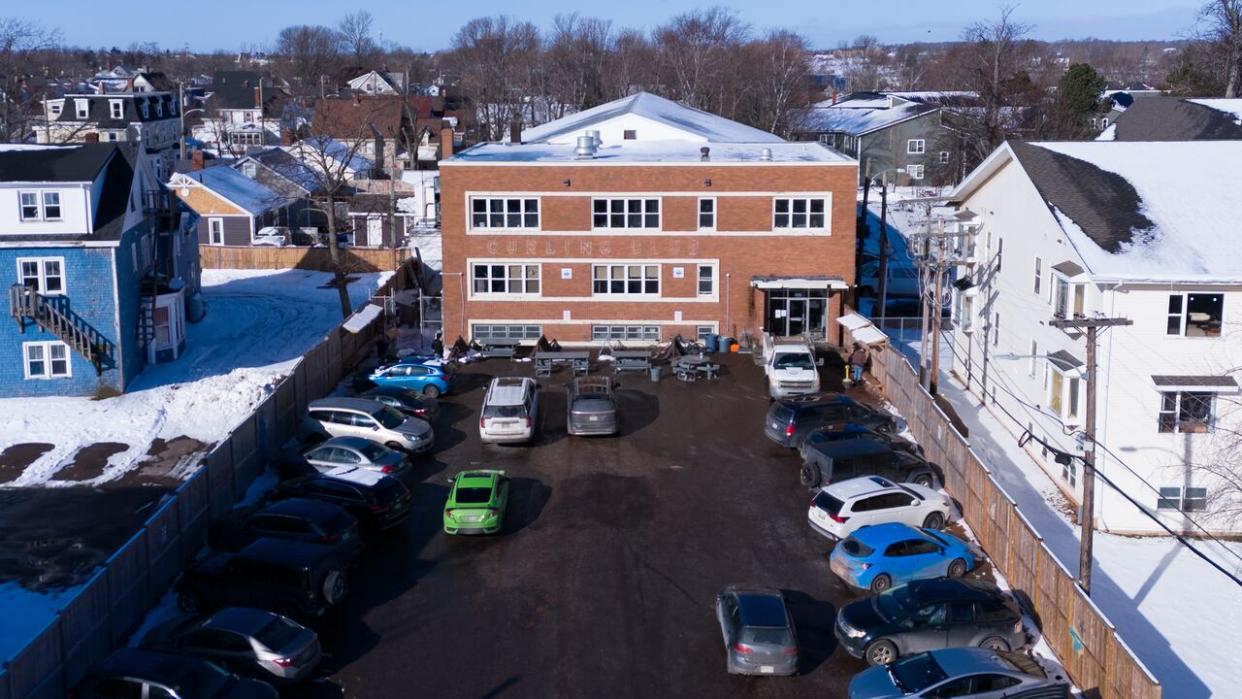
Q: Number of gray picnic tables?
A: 4